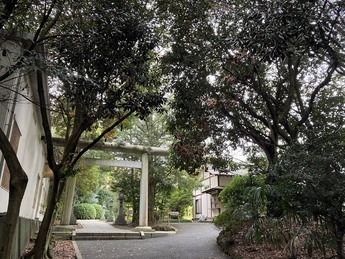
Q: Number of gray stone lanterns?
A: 3